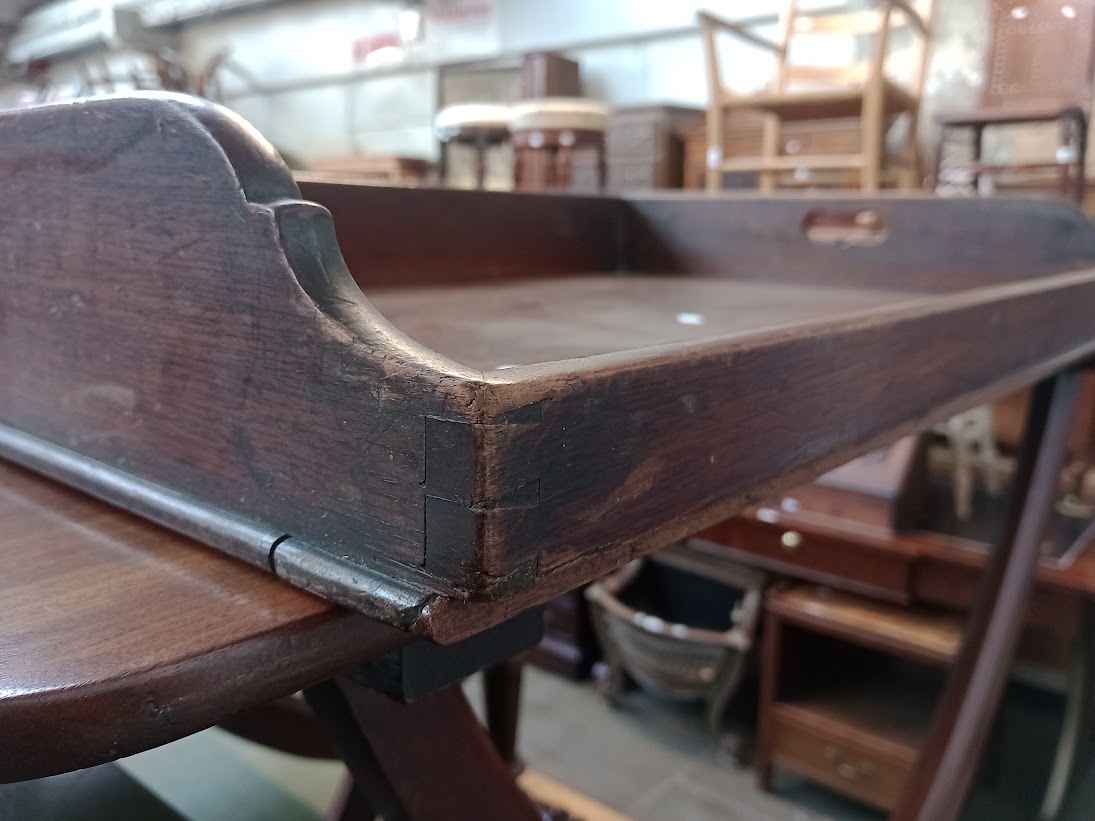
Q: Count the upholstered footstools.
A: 2